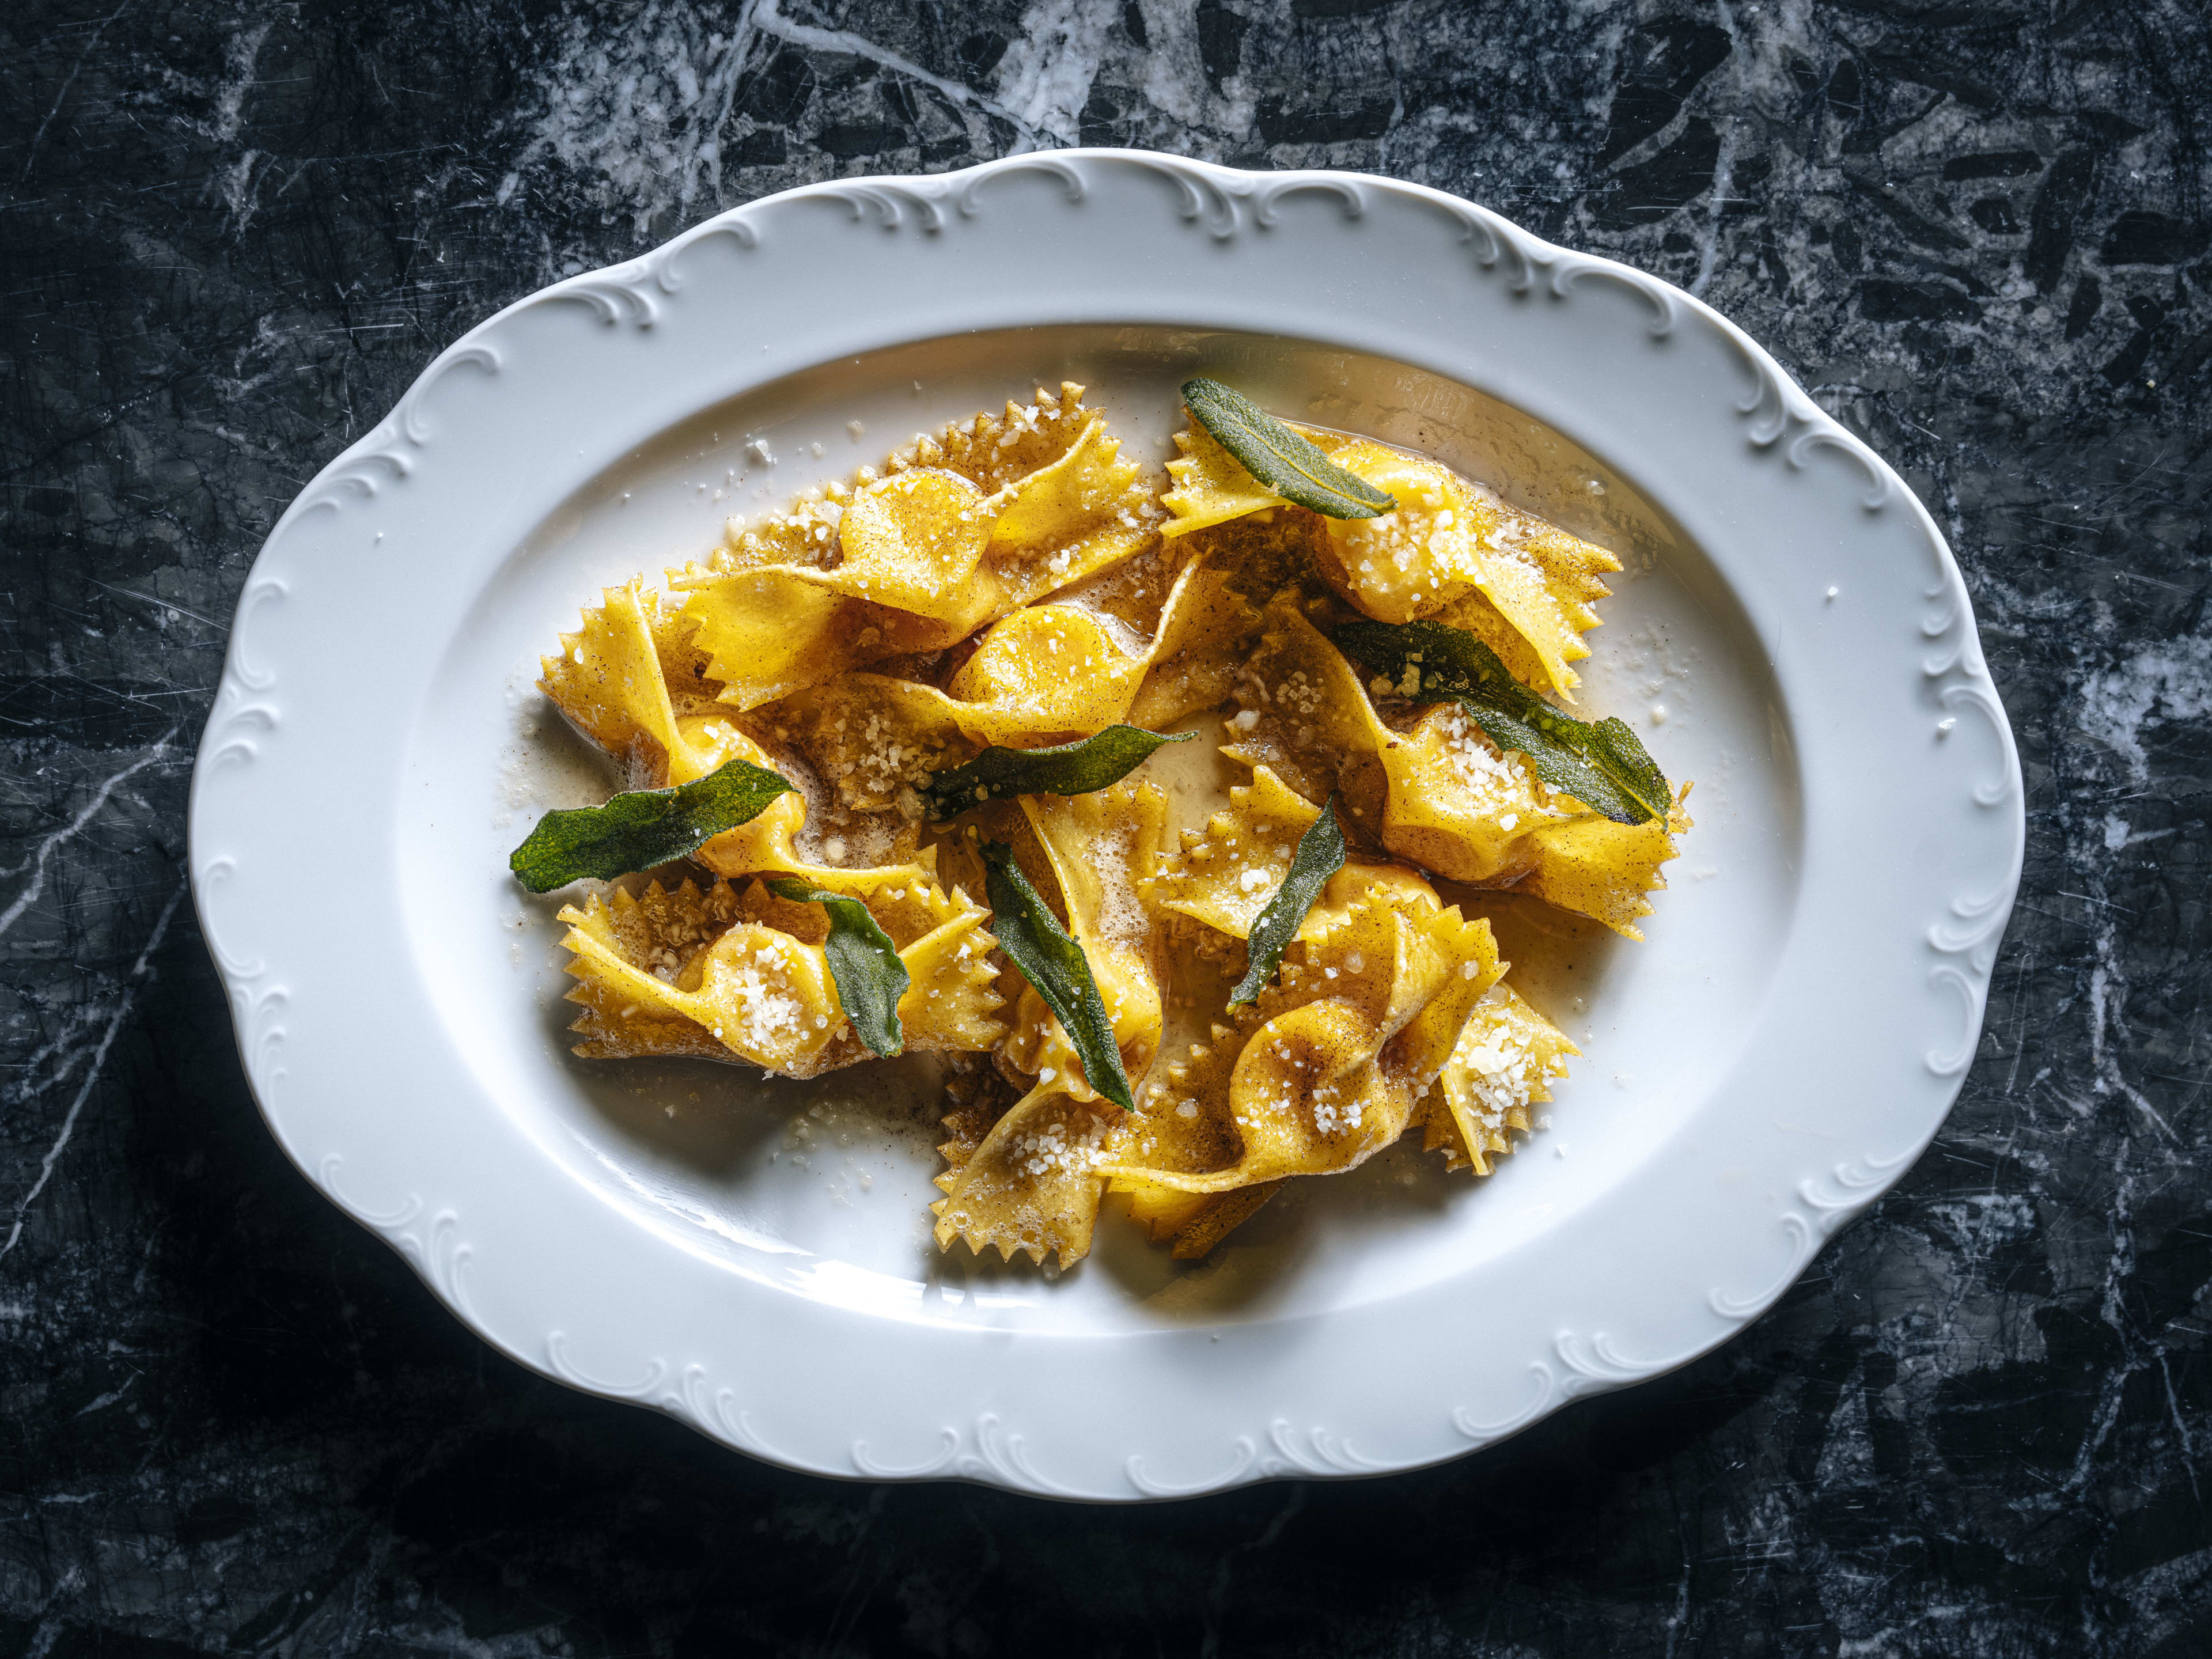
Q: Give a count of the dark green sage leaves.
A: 7